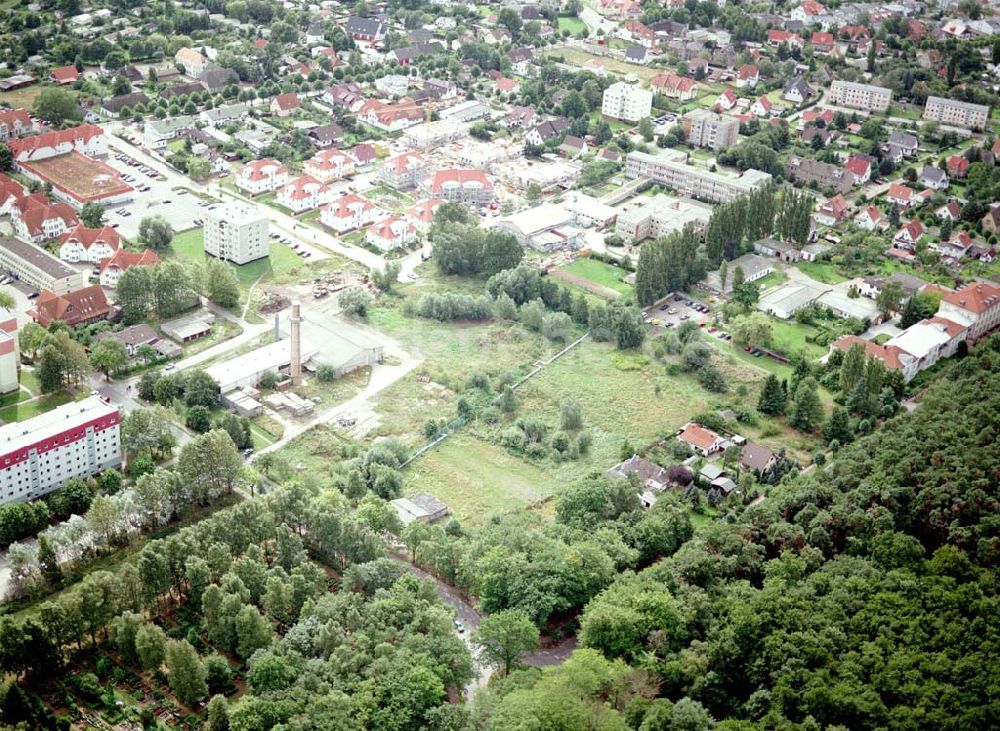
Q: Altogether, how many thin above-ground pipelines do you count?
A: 1